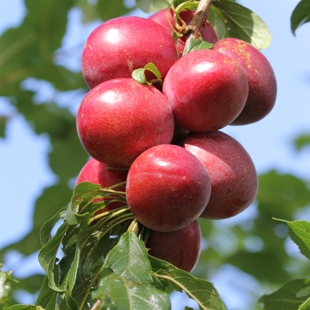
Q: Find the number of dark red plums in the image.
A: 9